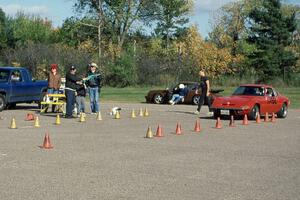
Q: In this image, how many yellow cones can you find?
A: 10